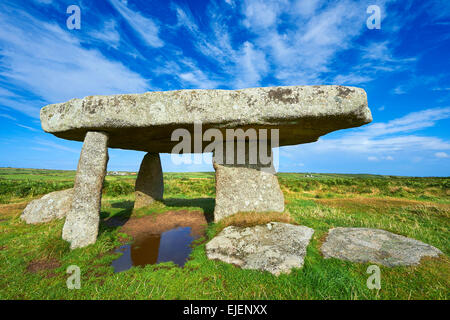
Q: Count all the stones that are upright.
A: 3